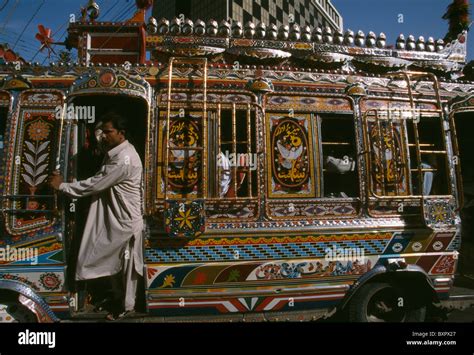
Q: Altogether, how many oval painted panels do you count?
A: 3